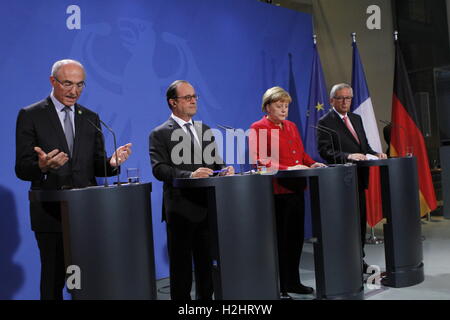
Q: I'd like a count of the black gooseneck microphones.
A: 8